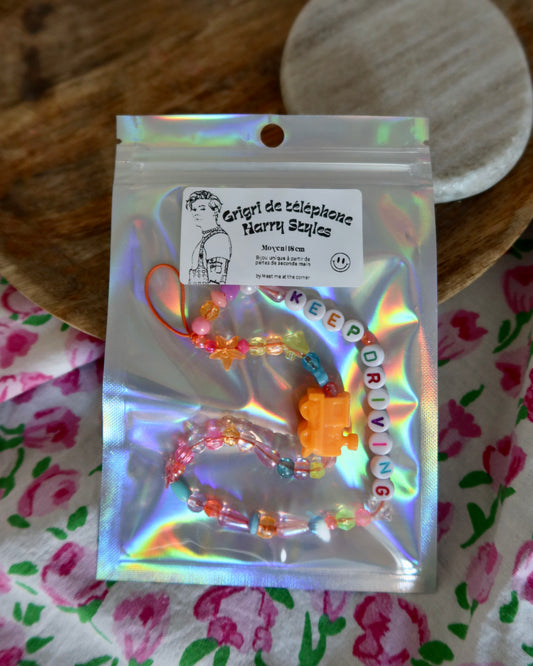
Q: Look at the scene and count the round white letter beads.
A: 11